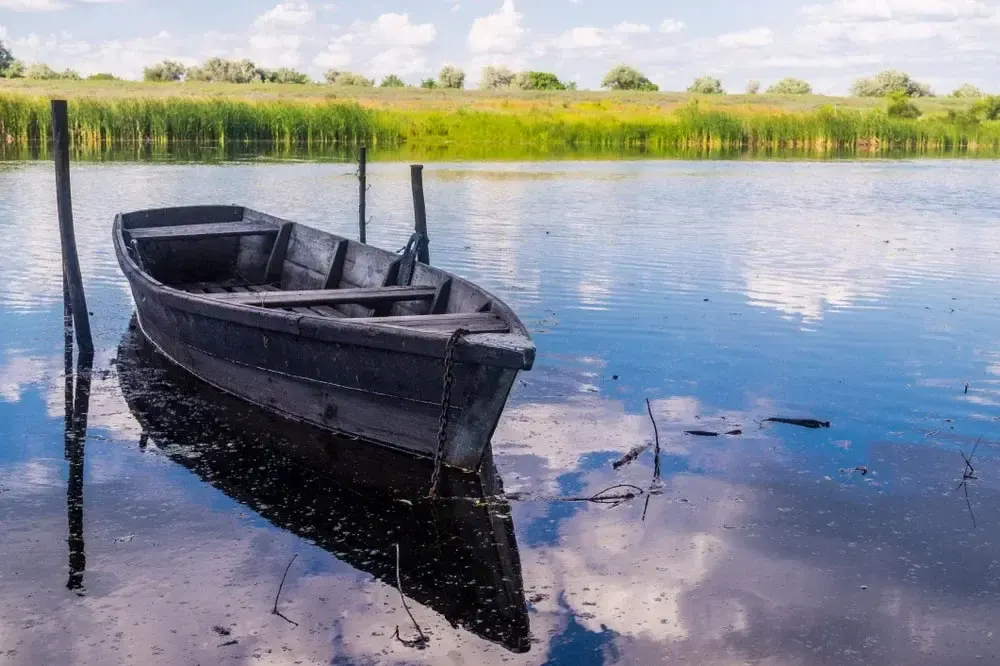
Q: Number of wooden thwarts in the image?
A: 3